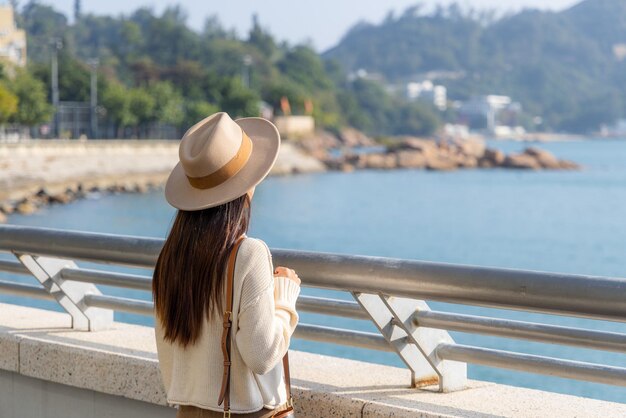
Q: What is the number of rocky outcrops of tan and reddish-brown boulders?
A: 1